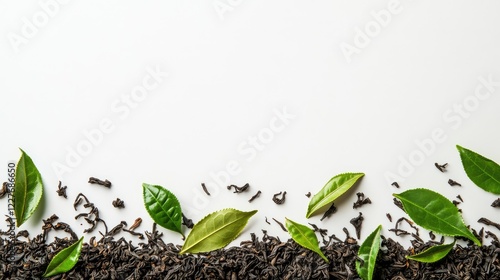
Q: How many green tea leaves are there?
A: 10